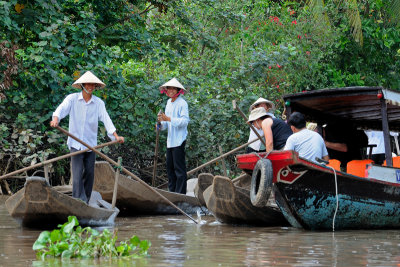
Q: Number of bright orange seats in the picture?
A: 3